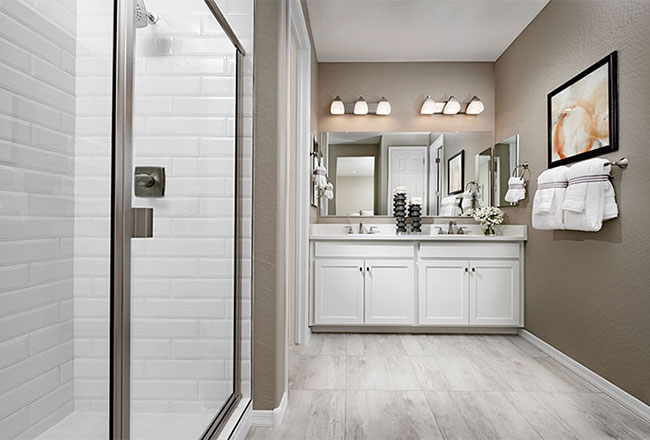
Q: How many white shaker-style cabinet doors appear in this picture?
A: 4